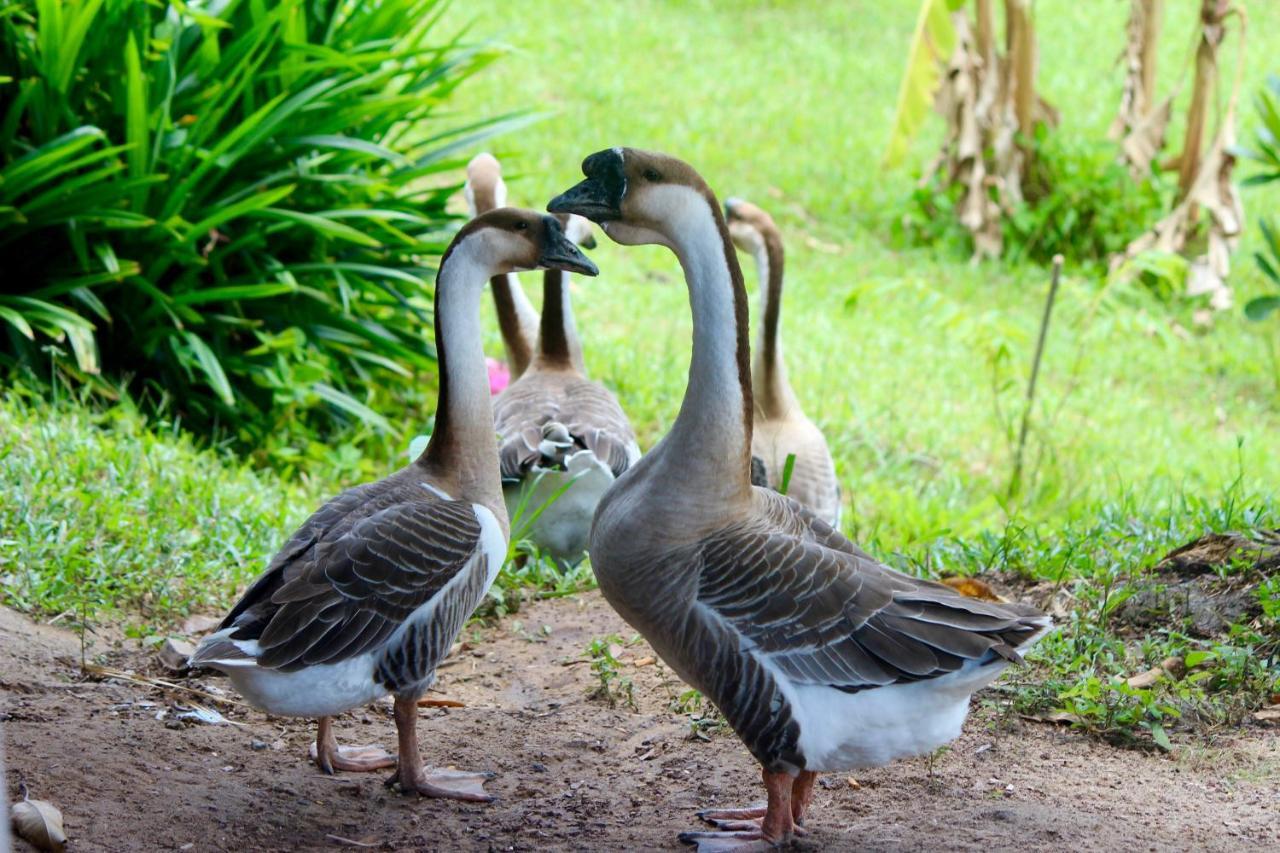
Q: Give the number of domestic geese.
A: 5